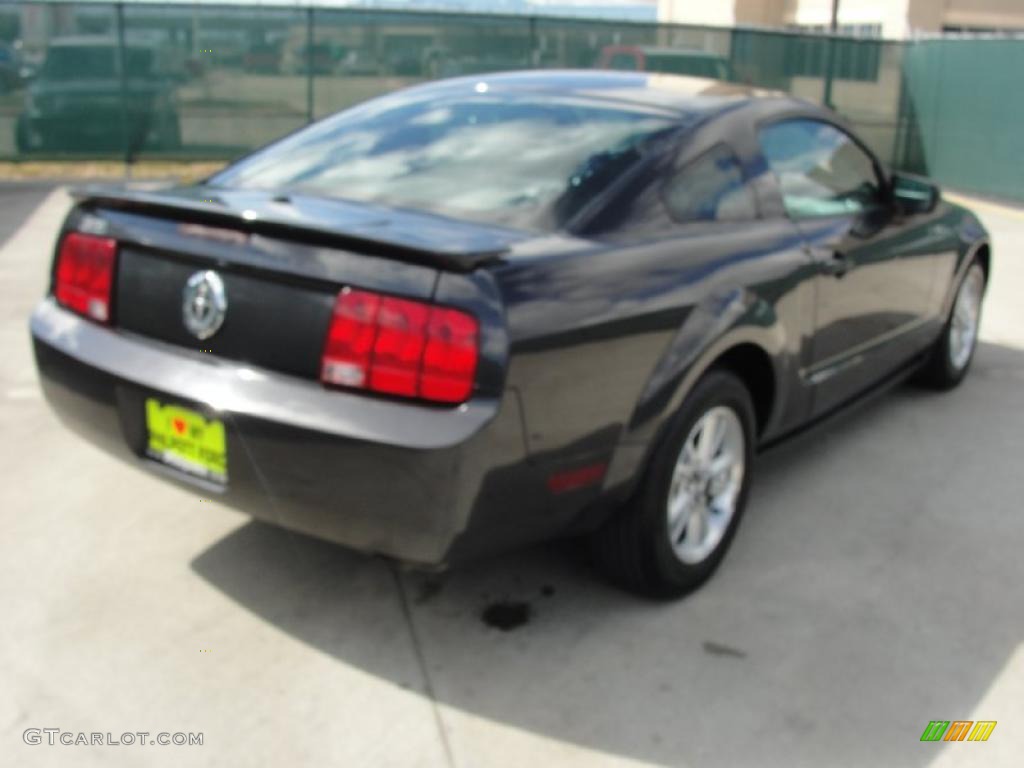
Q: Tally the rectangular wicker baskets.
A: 0